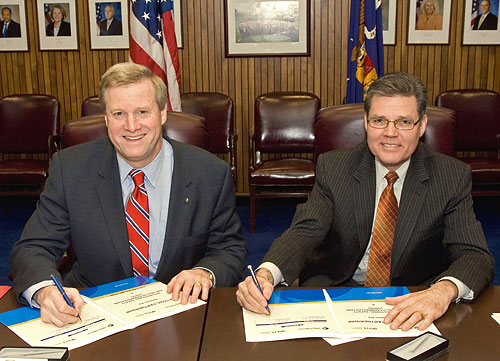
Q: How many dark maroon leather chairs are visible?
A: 7